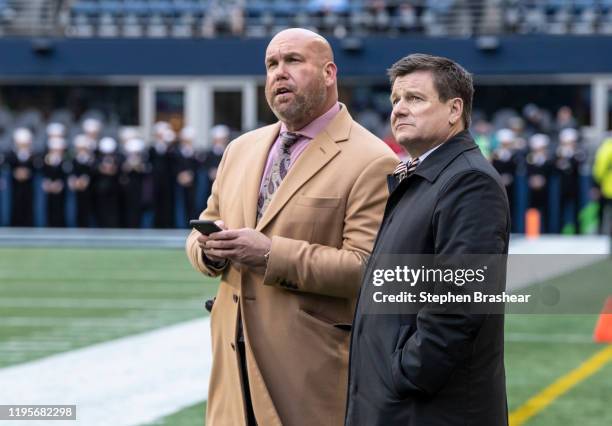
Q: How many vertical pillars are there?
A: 4